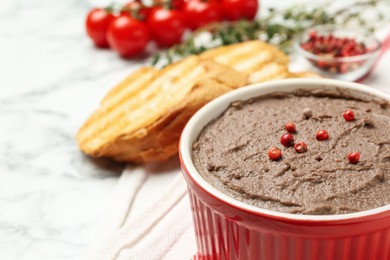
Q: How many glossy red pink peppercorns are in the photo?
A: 7